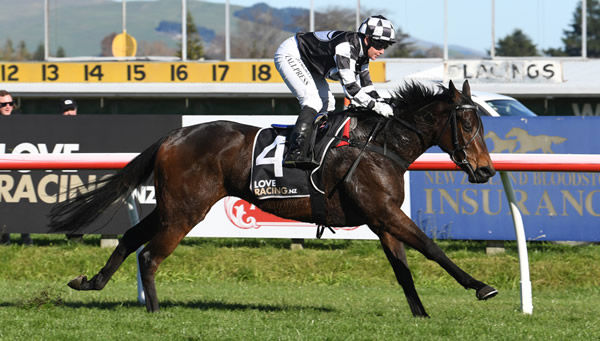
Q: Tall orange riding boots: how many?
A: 0